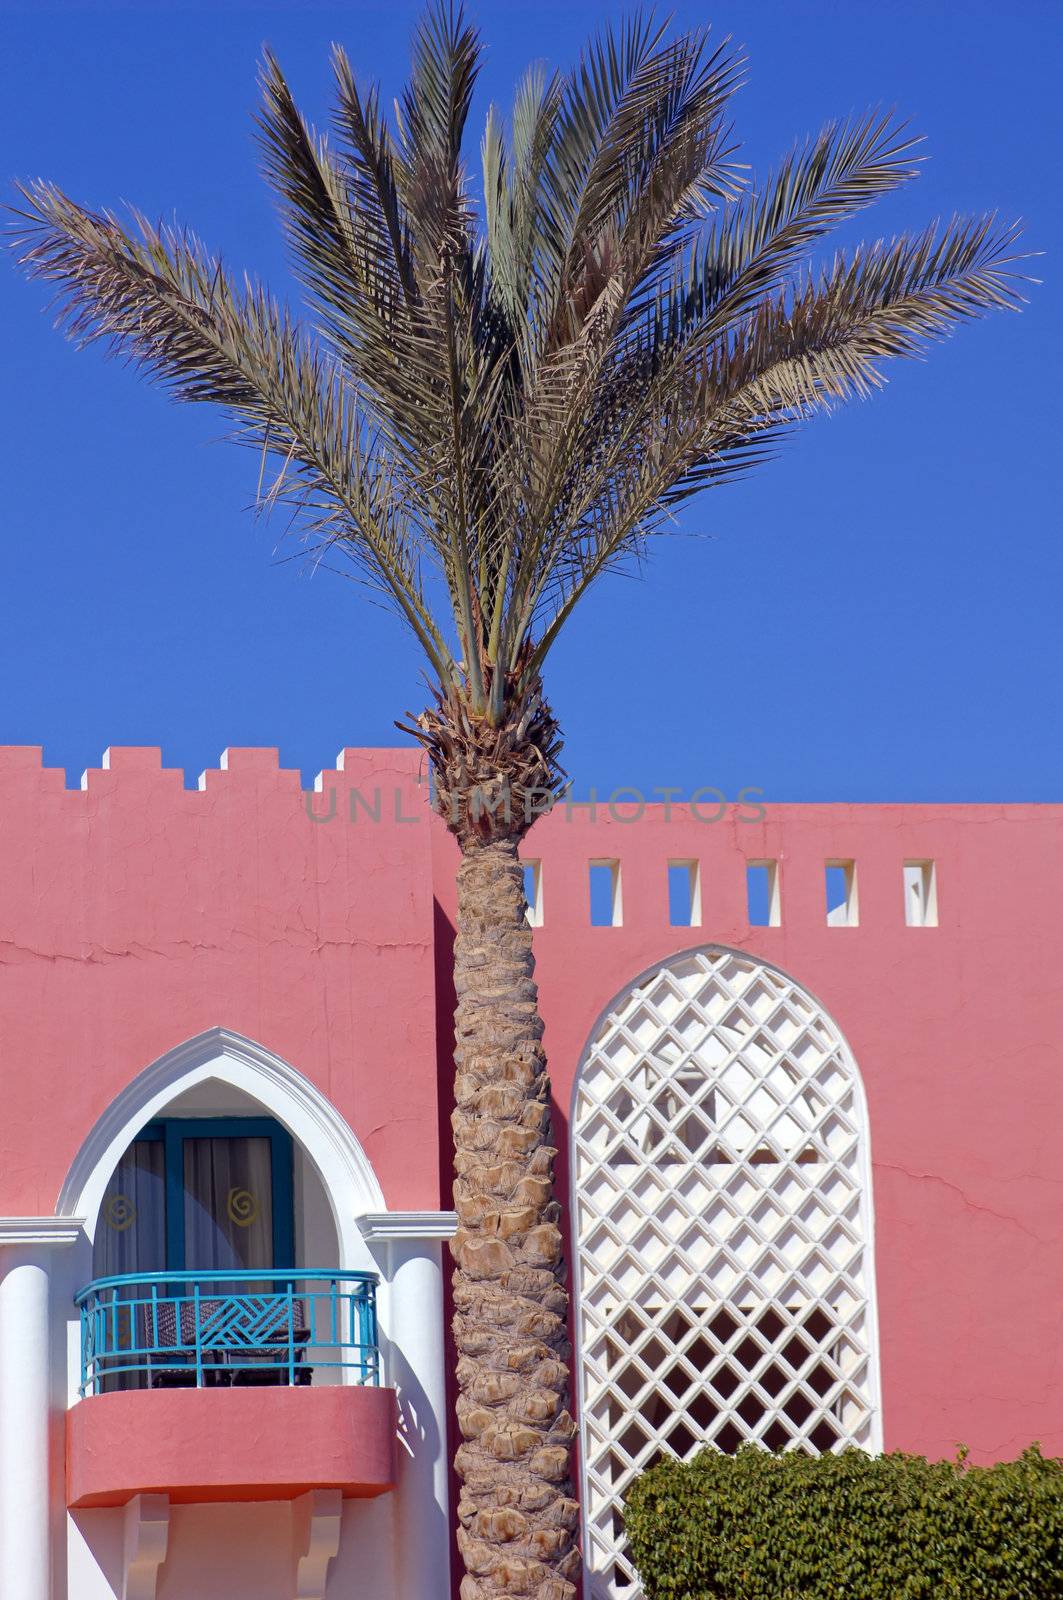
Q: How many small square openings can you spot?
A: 6